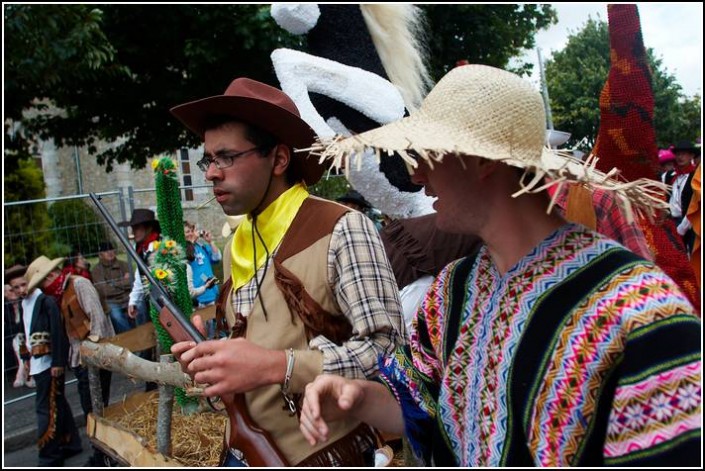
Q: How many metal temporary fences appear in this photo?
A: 2